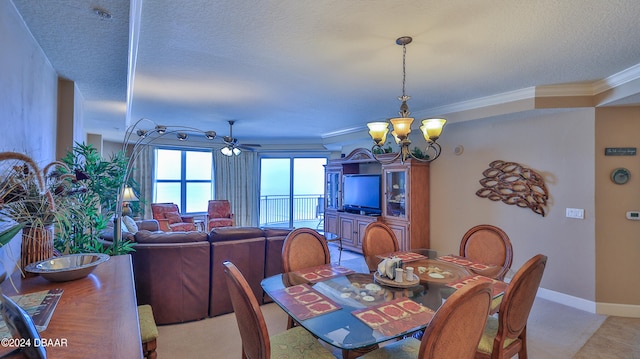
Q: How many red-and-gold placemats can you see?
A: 6